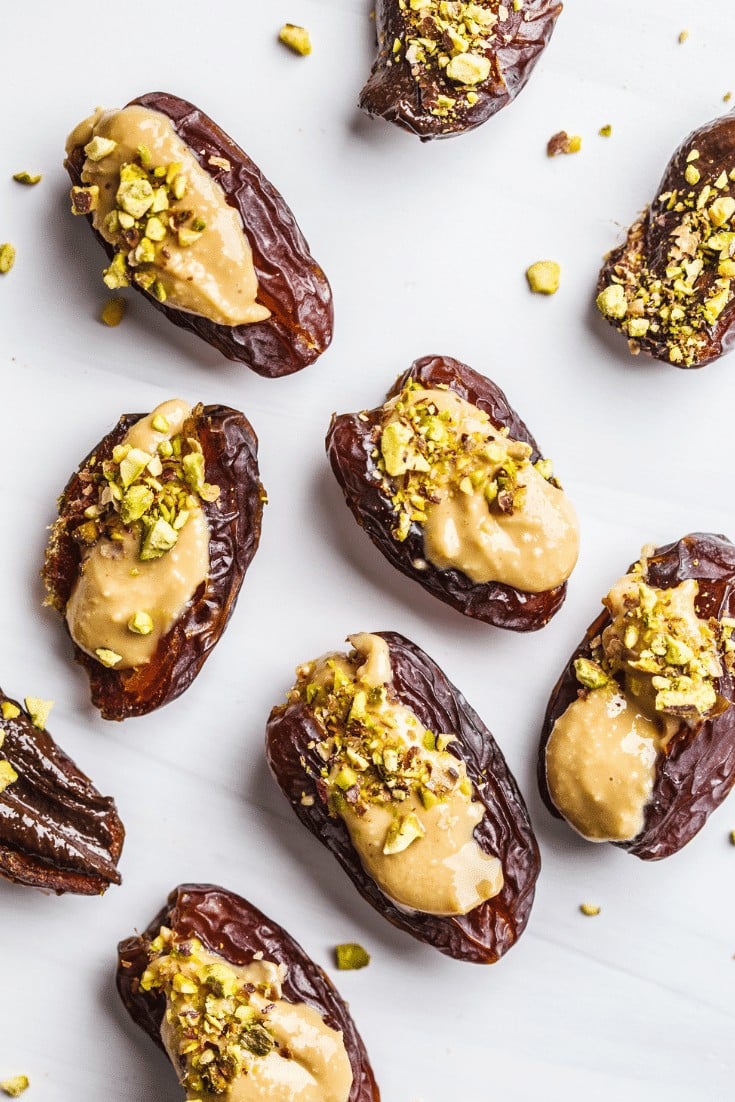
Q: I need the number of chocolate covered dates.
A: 3